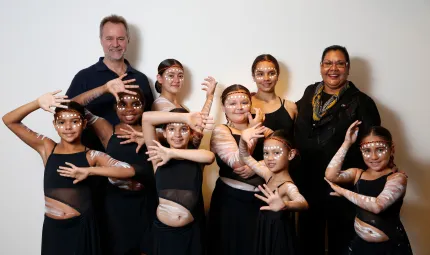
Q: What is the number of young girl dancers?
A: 8